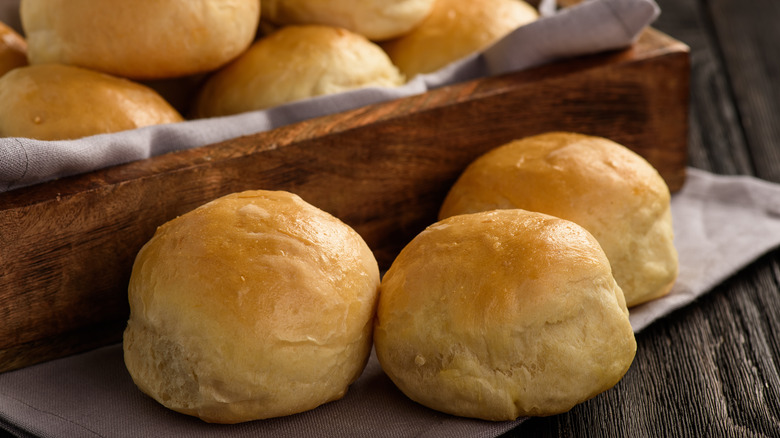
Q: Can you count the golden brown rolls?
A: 9